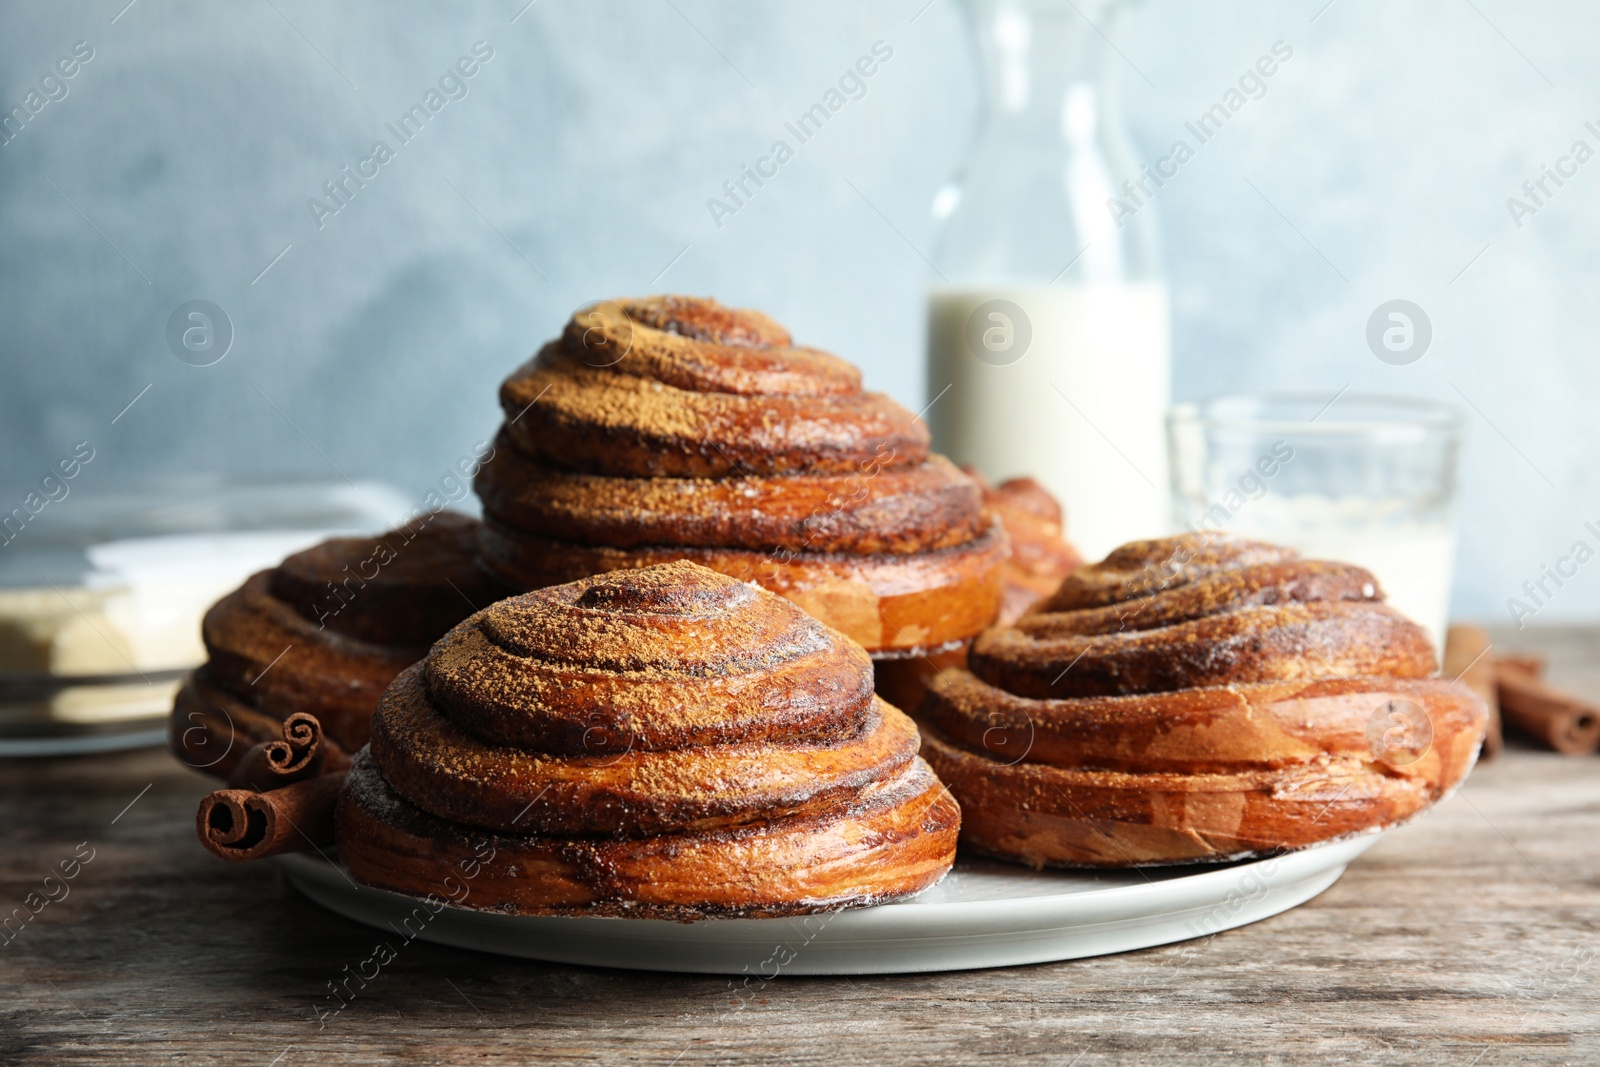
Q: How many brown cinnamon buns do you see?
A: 5